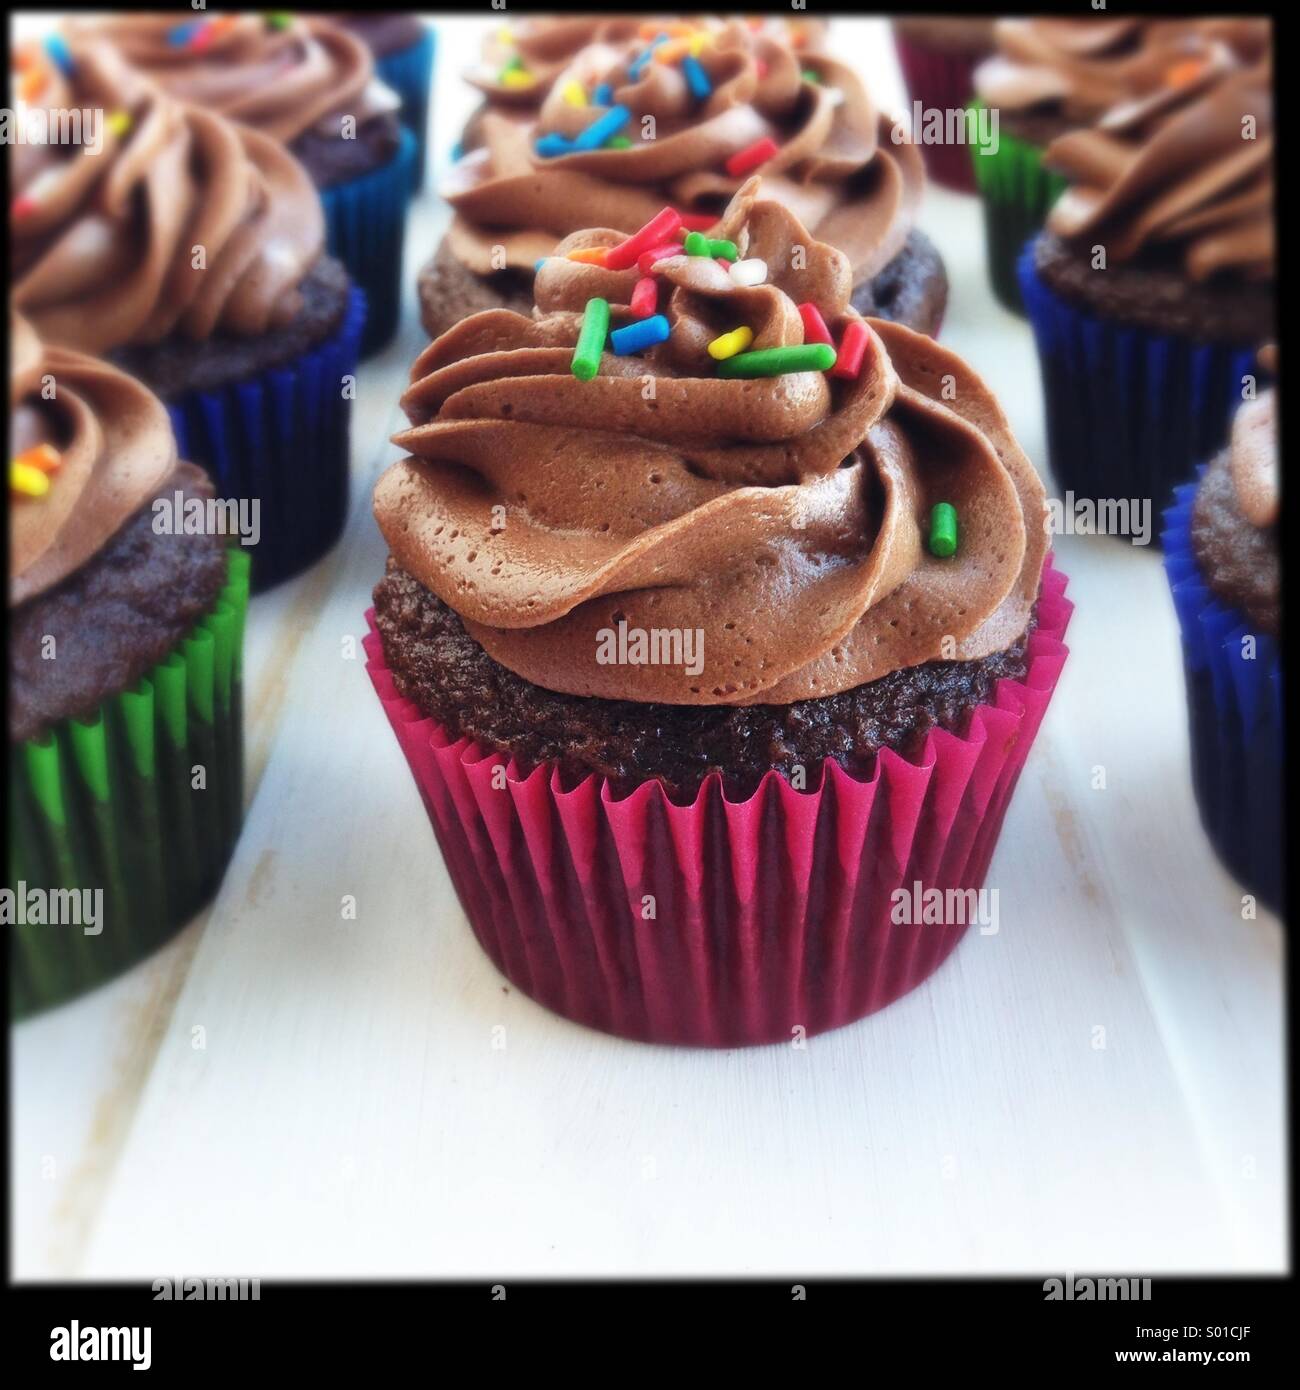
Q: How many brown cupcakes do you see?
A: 11